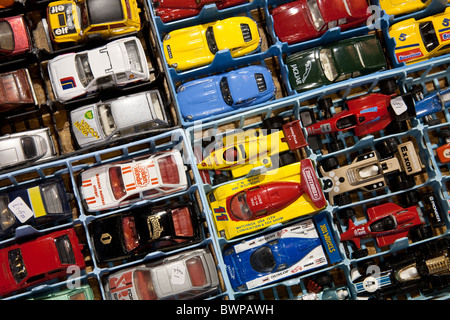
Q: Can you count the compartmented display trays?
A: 4